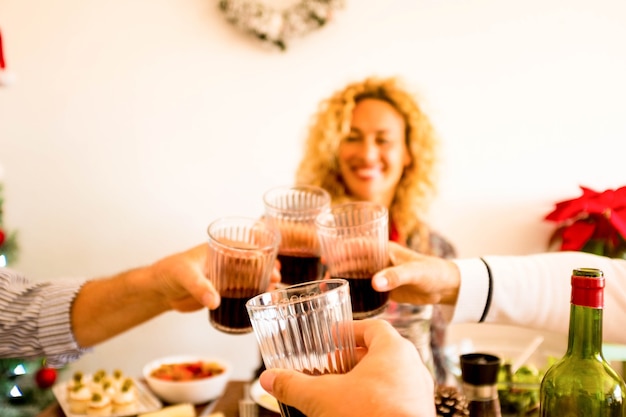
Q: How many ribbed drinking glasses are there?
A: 4